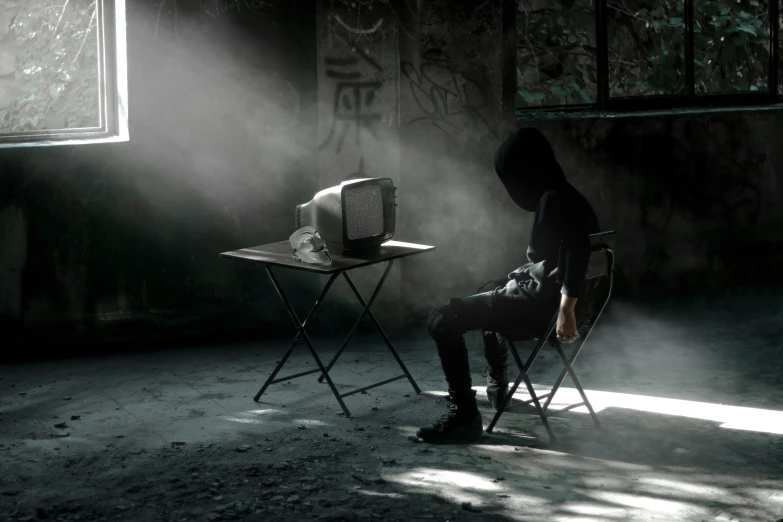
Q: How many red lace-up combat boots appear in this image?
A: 0